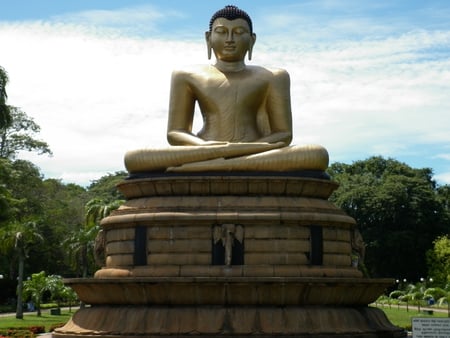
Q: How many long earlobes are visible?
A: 2